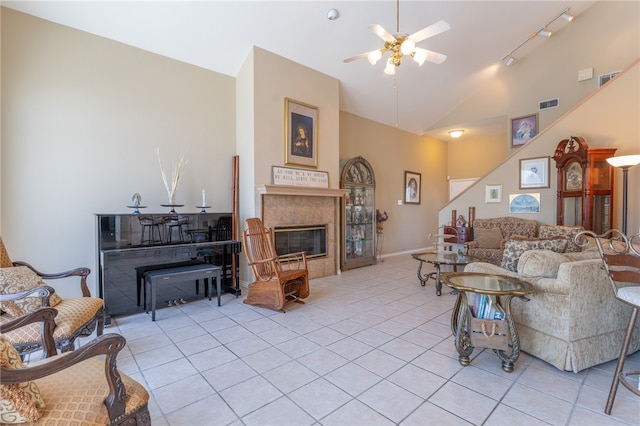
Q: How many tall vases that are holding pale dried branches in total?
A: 1